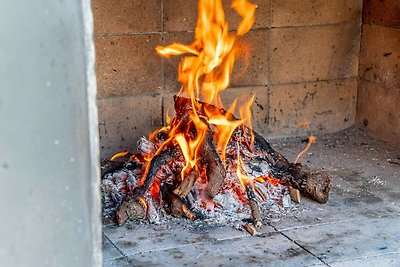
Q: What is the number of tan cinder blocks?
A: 12